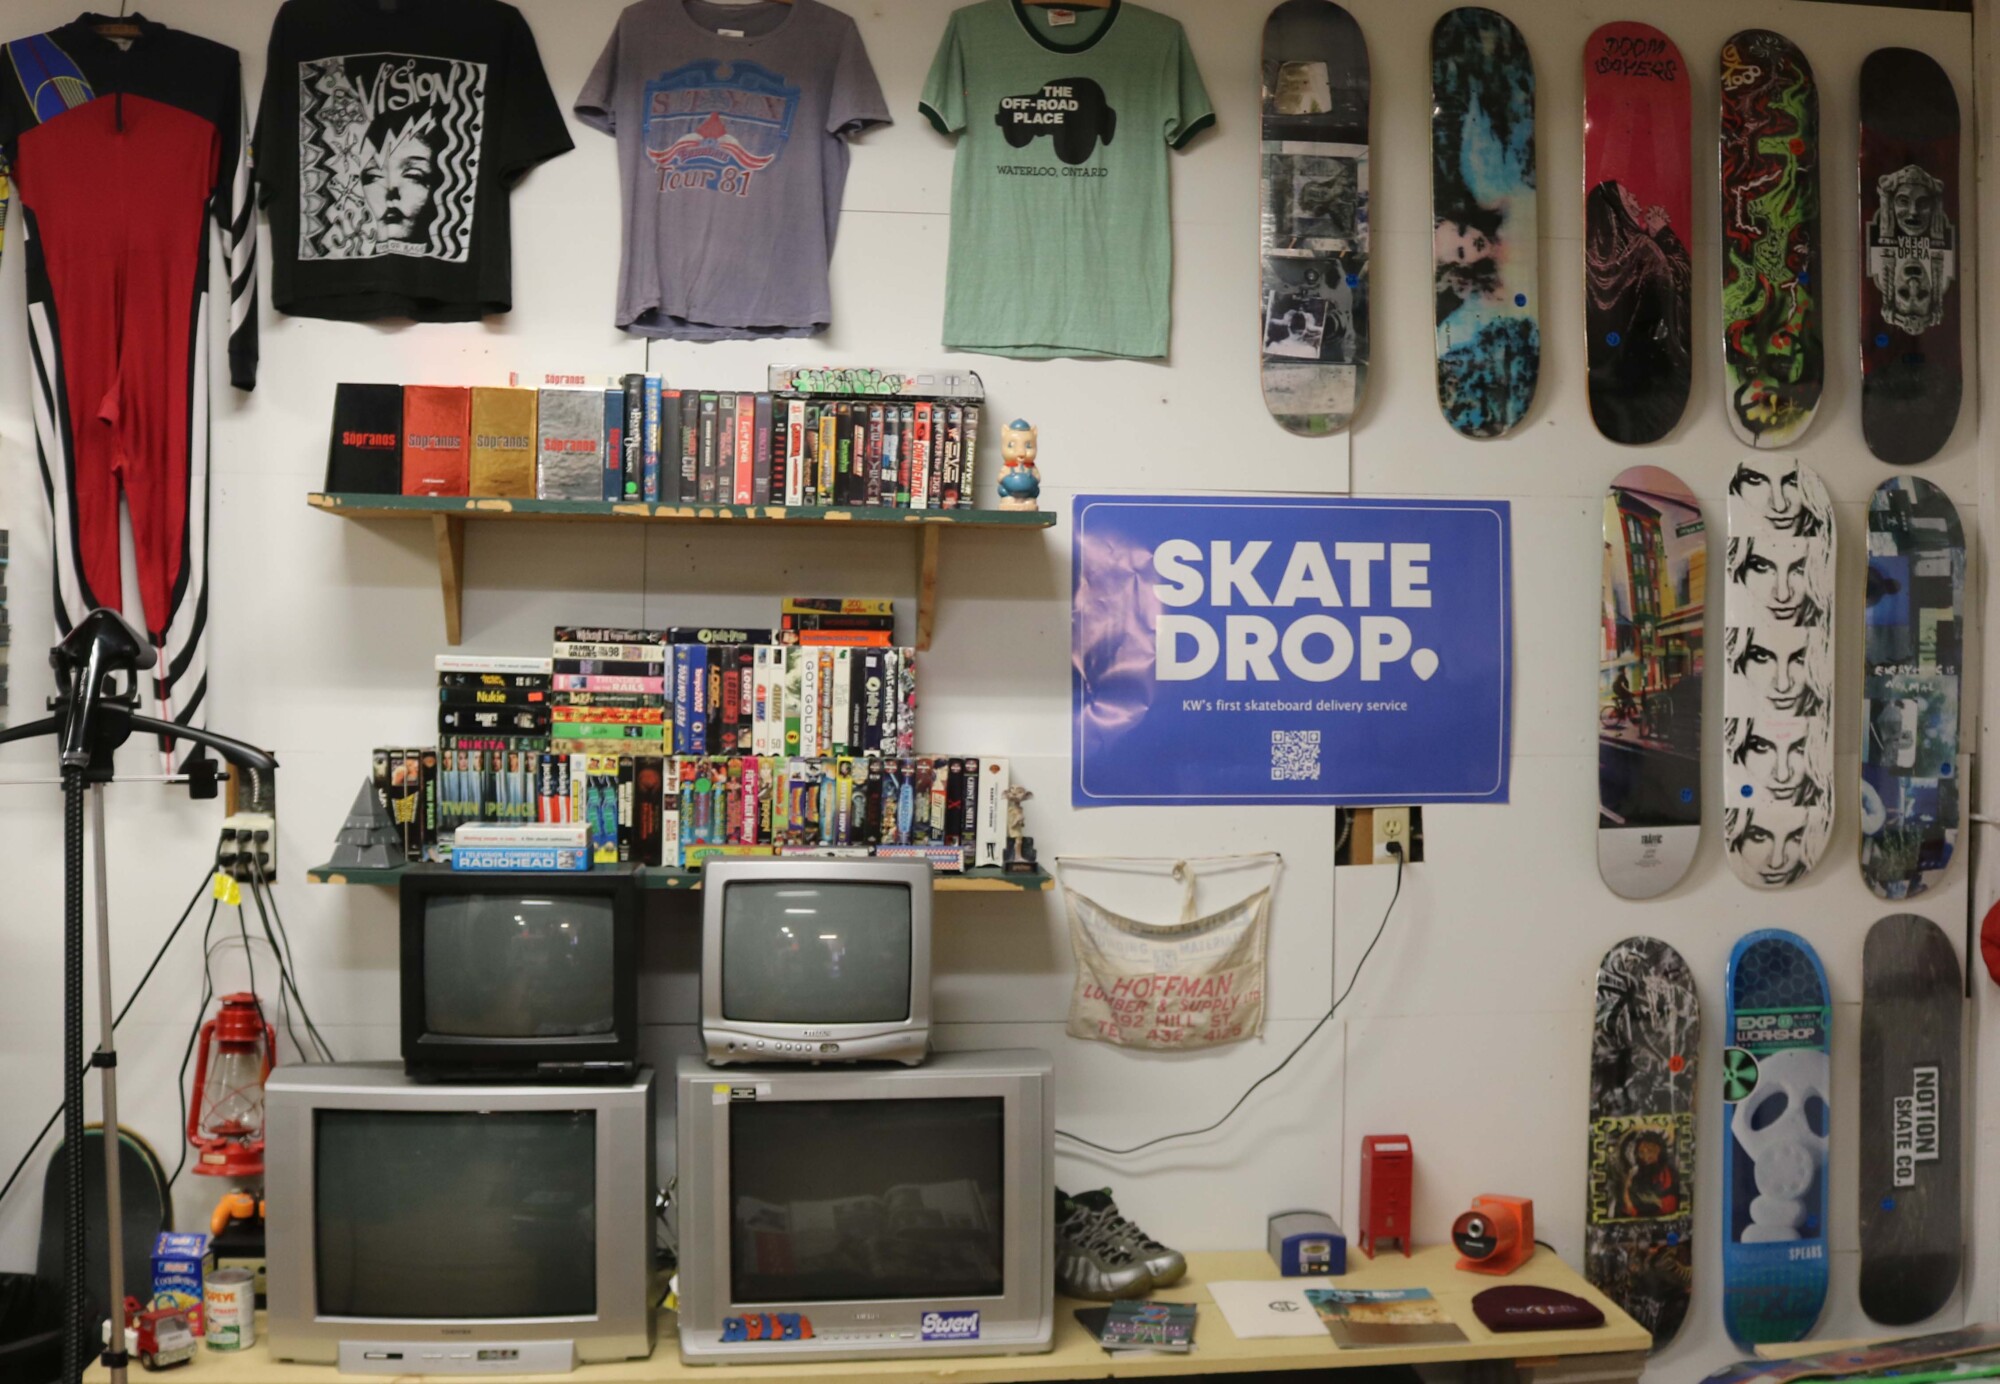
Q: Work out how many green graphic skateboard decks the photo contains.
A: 1